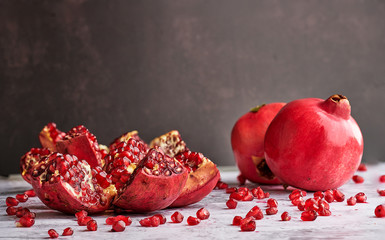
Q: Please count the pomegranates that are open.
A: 1